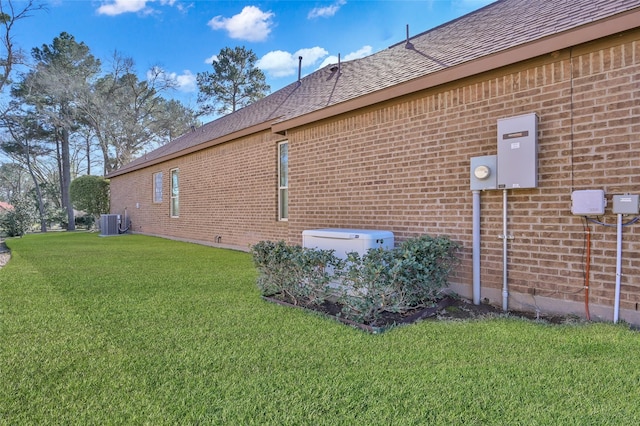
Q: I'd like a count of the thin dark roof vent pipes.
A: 3